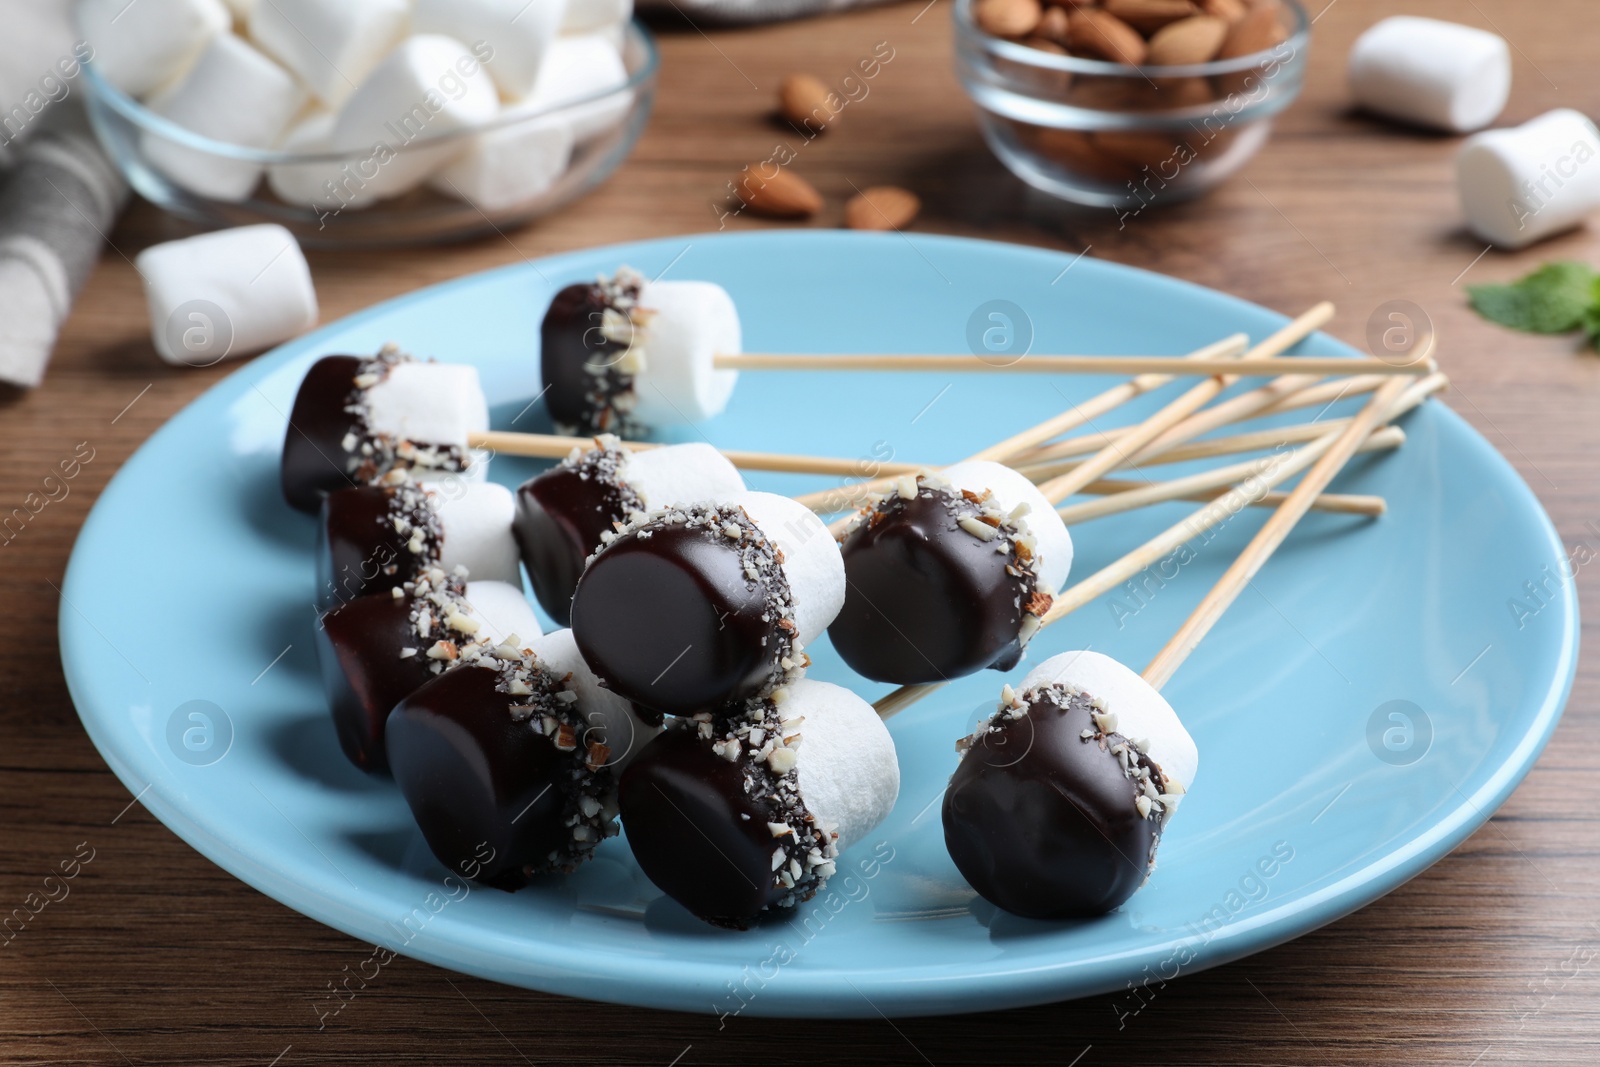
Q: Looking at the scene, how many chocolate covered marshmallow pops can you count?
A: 10